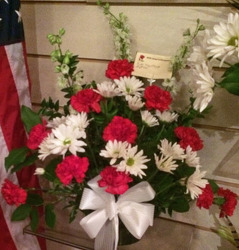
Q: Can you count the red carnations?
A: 11